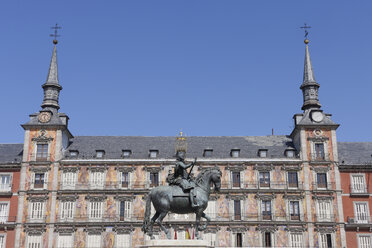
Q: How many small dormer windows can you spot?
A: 8